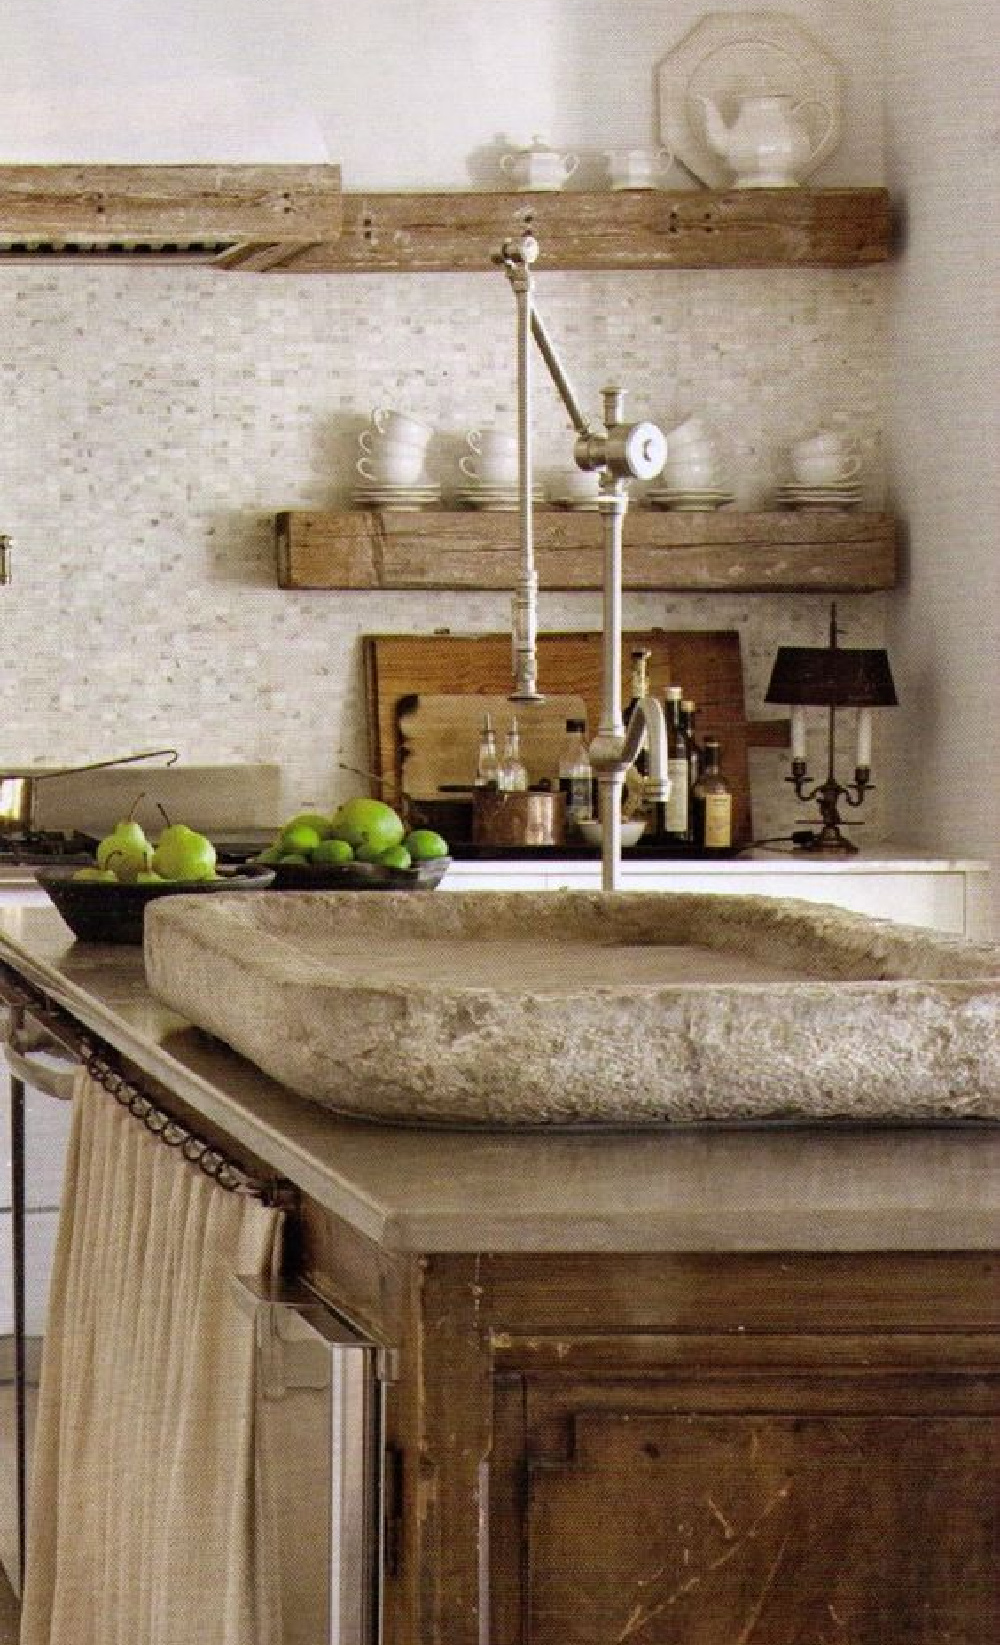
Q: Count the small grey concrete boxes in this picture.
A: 0